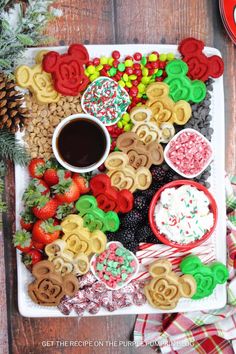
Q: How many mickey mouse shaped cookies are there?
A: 15